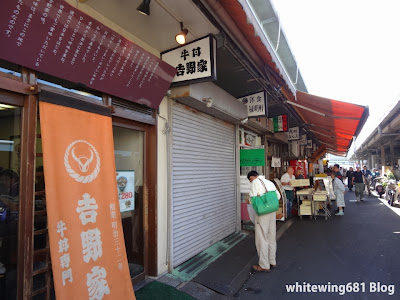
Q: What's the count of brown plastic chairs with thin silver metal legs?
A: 0